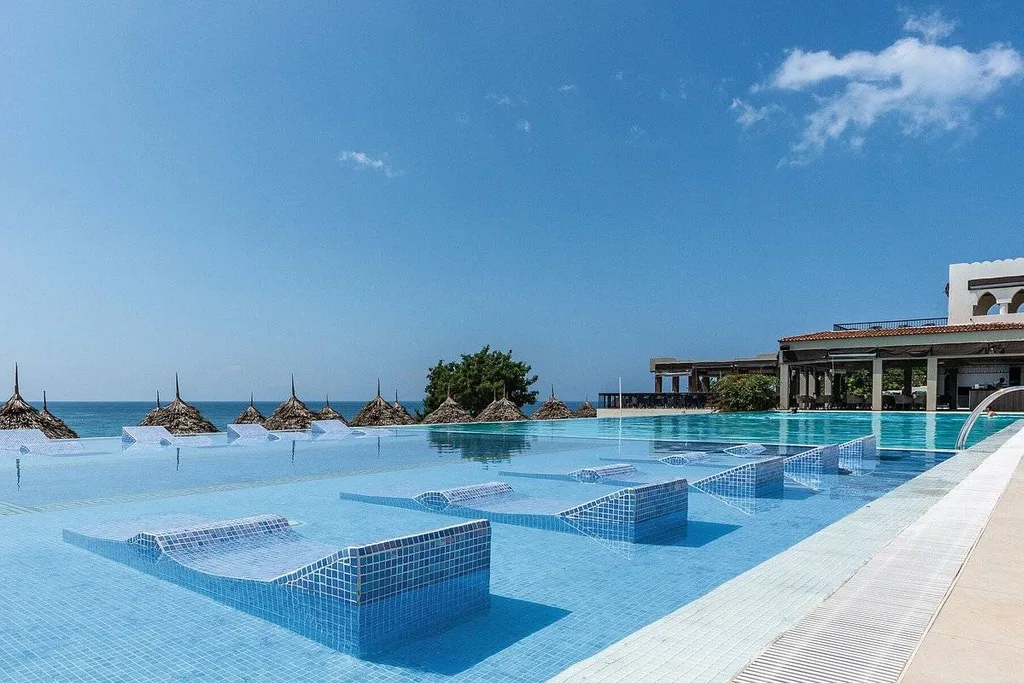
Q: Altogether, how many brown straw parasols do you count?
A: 14